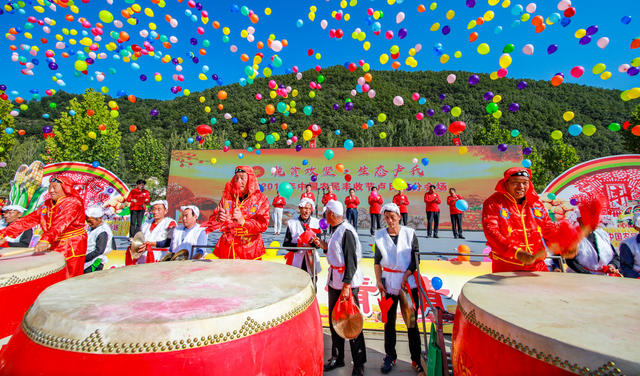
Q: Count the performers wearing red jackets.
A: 12